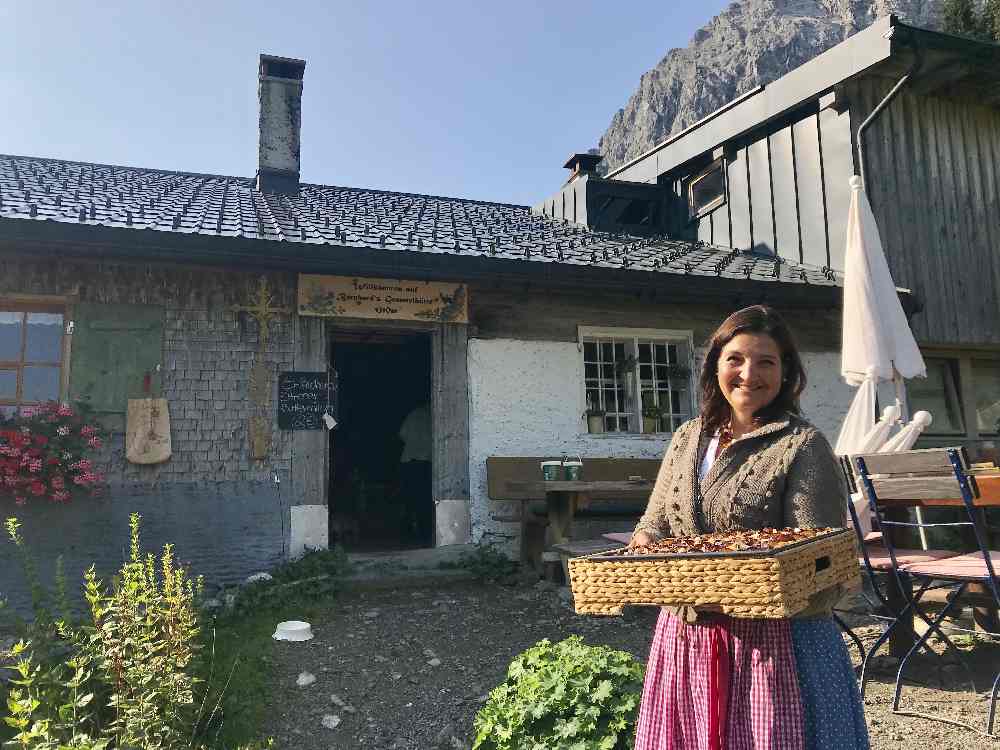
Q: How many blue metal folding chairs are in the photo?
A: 2